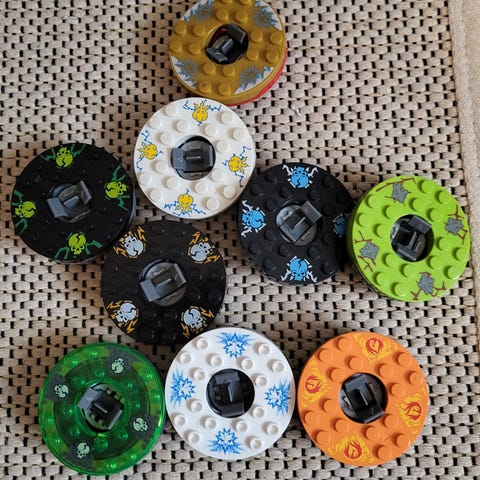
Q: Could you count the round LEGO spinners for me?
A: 9